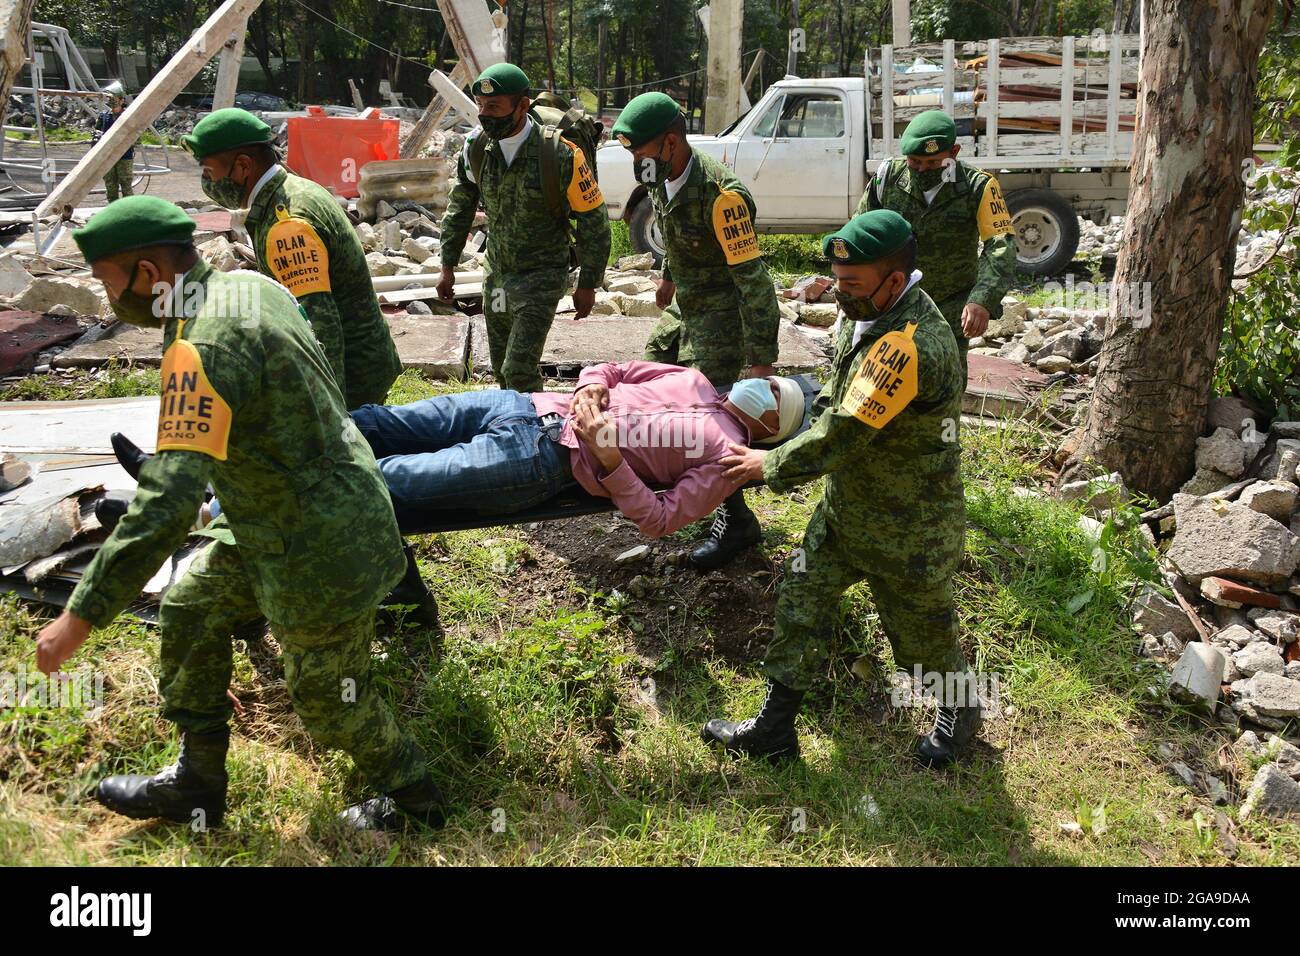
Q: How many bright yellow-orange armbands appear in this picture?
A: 6